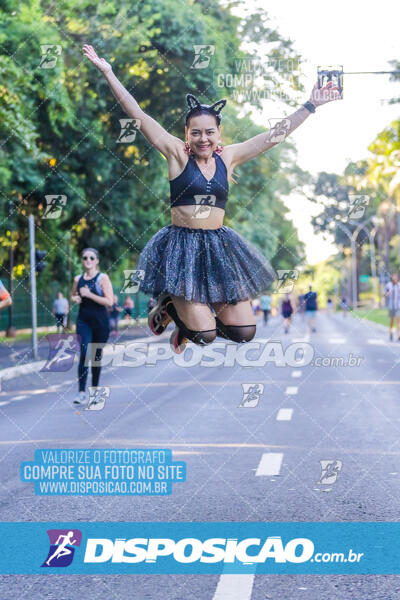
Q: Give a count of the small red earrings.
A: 2